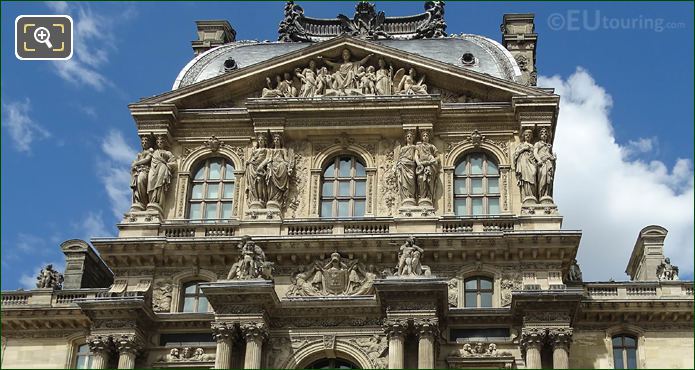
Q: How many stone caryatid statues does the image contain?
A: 8